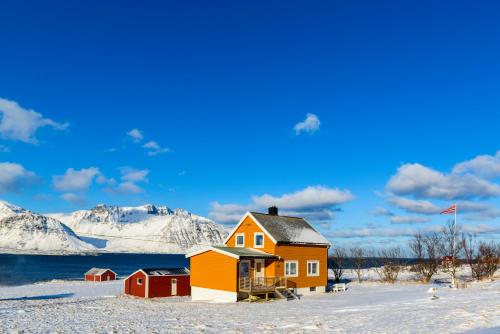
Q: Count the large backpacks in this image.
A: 0